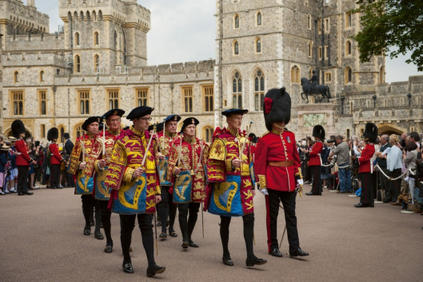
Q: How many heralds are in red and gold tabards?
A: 6